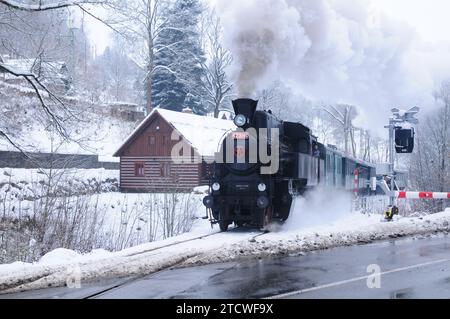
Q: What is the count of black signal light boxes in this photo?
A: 1